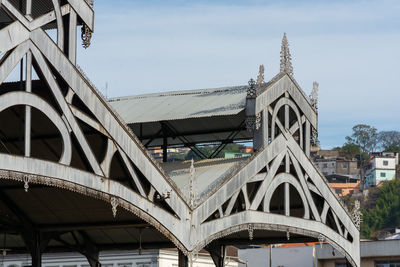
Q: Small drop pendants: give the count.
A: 5